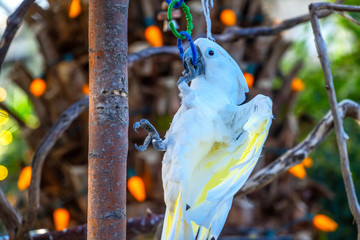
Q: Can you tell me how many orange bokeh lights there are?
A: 13